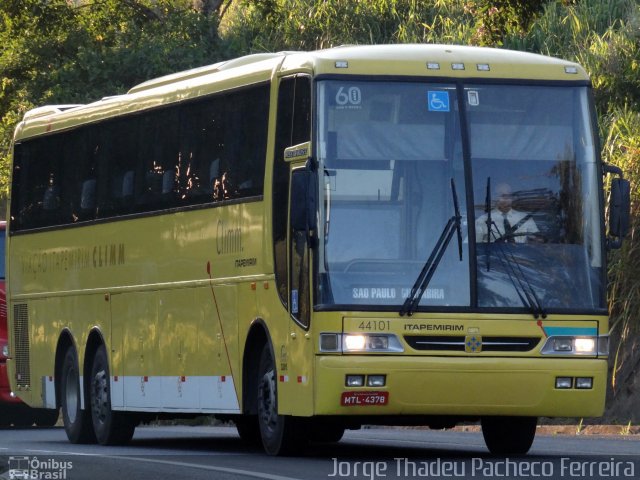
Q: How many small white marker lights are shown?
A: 5